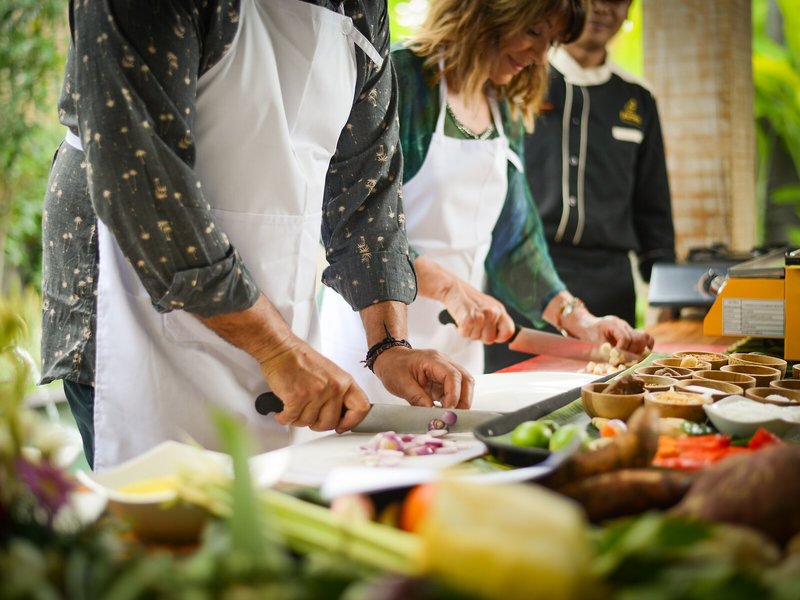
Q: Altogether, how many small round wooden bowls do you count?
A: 13